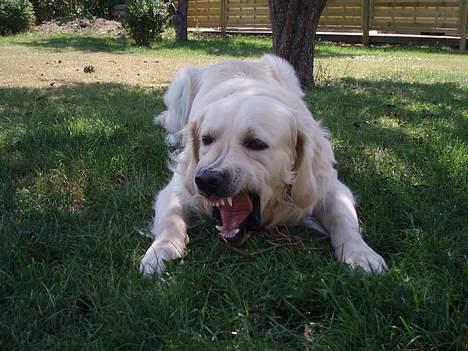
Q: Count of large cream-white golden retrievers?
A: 1